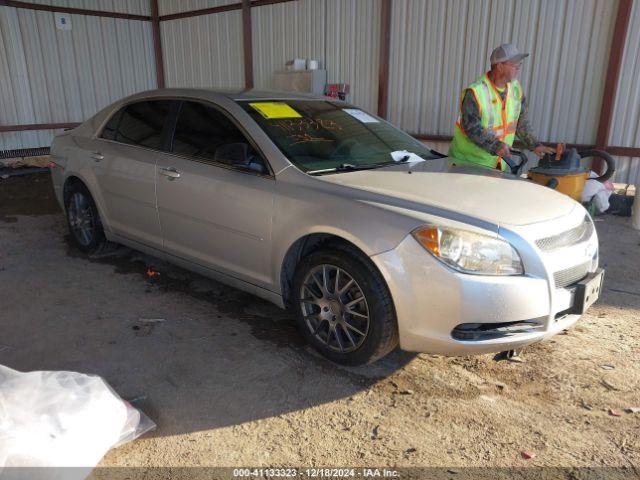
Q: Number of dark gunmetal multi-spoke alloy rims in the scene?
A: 2